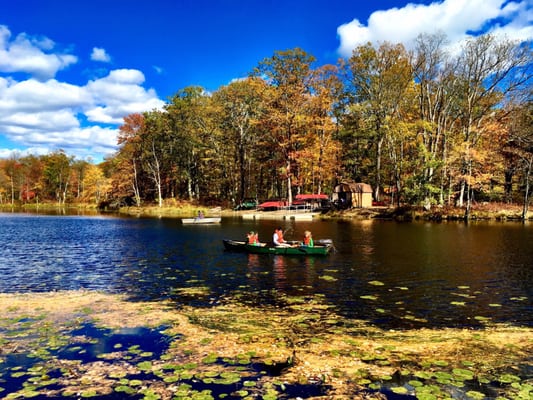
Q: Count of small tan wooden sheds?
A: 1